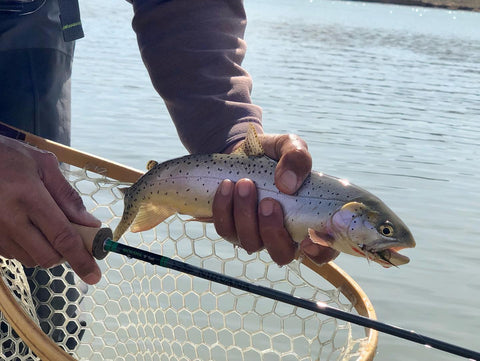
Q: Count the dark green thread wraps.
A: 2